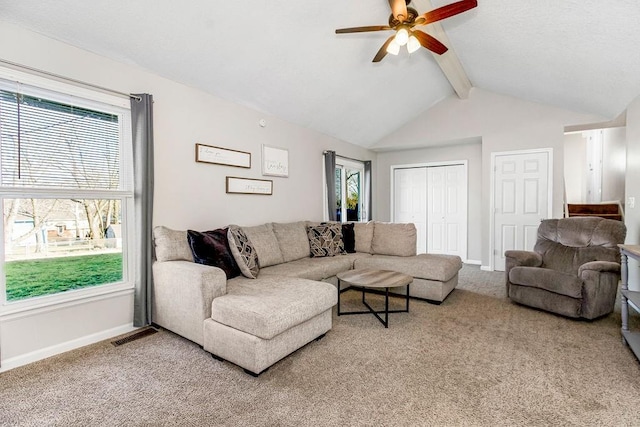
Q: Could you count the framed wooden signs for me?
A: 3